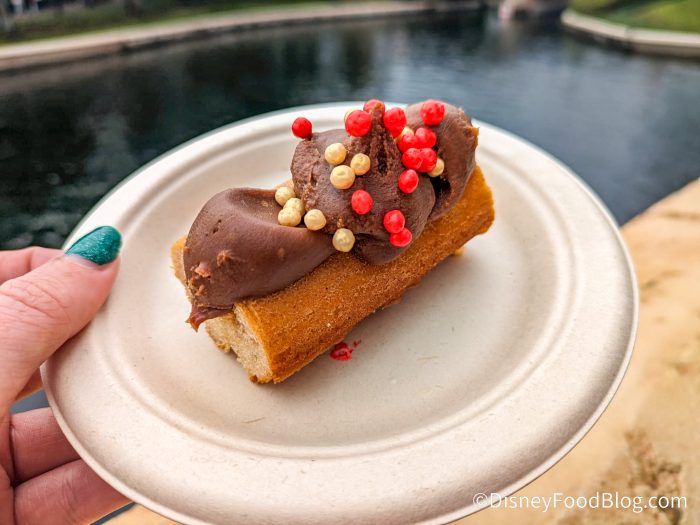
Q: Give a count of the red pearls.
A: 13